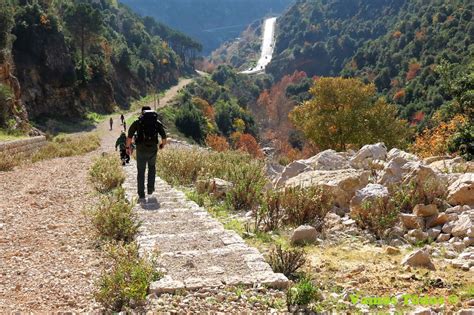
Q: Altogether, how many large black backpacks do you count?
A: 1